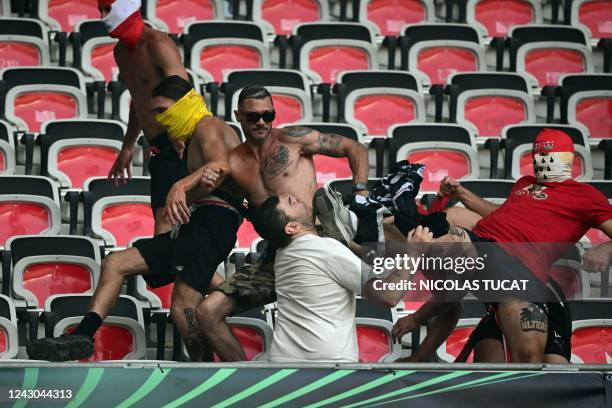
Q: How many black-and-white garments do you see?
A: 1